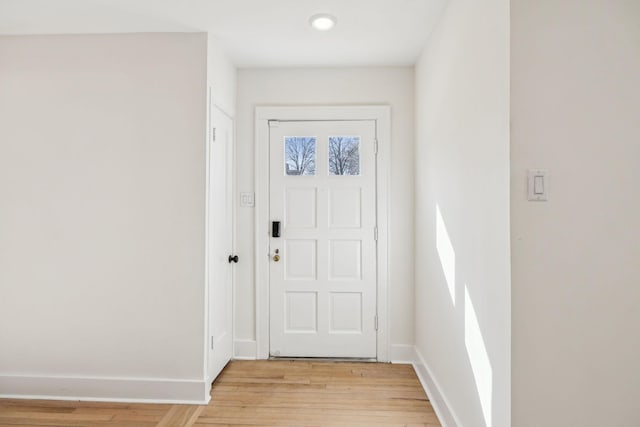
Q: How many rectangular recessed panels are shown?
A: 6